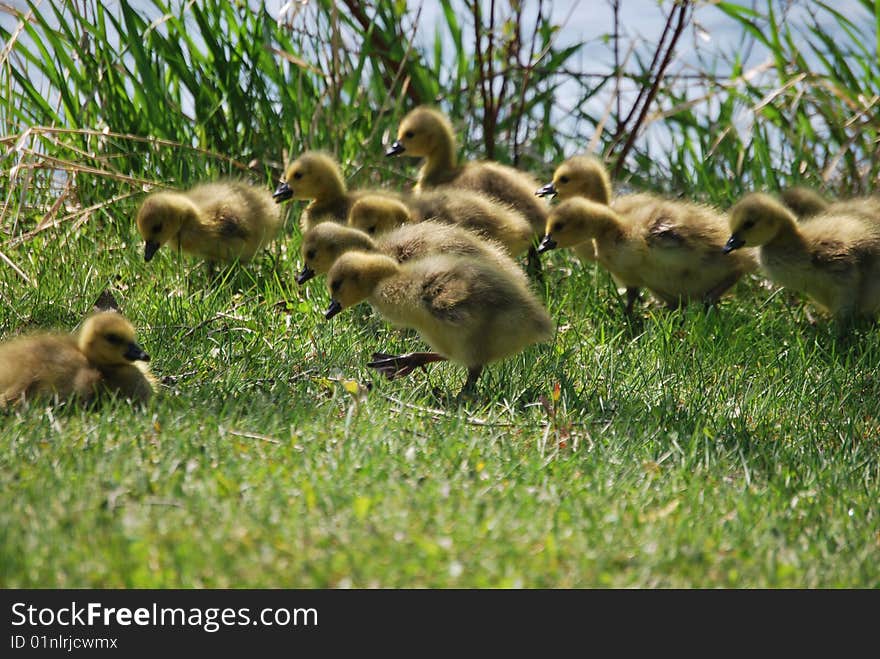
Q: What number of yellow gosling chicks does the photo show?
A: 11